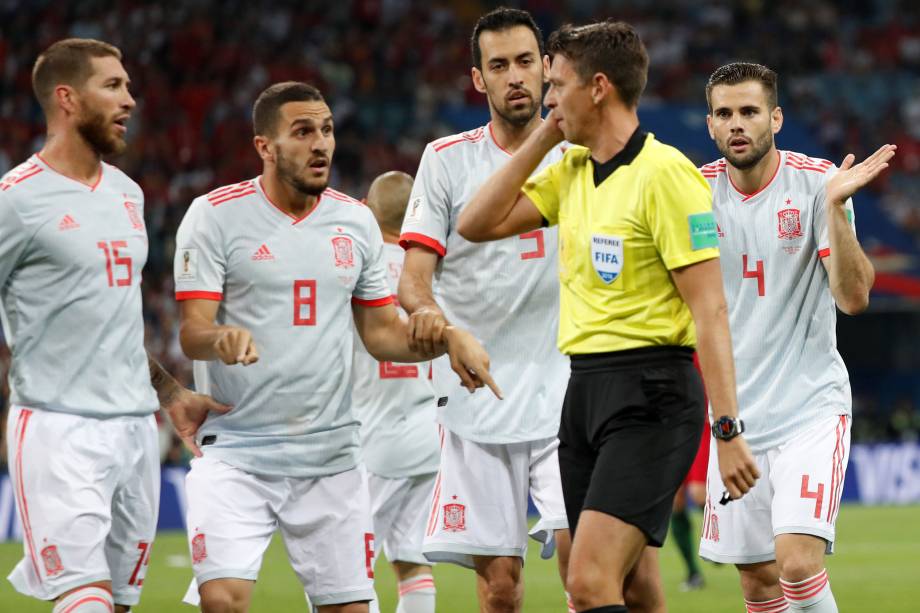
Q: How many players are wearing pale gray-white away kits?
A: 5